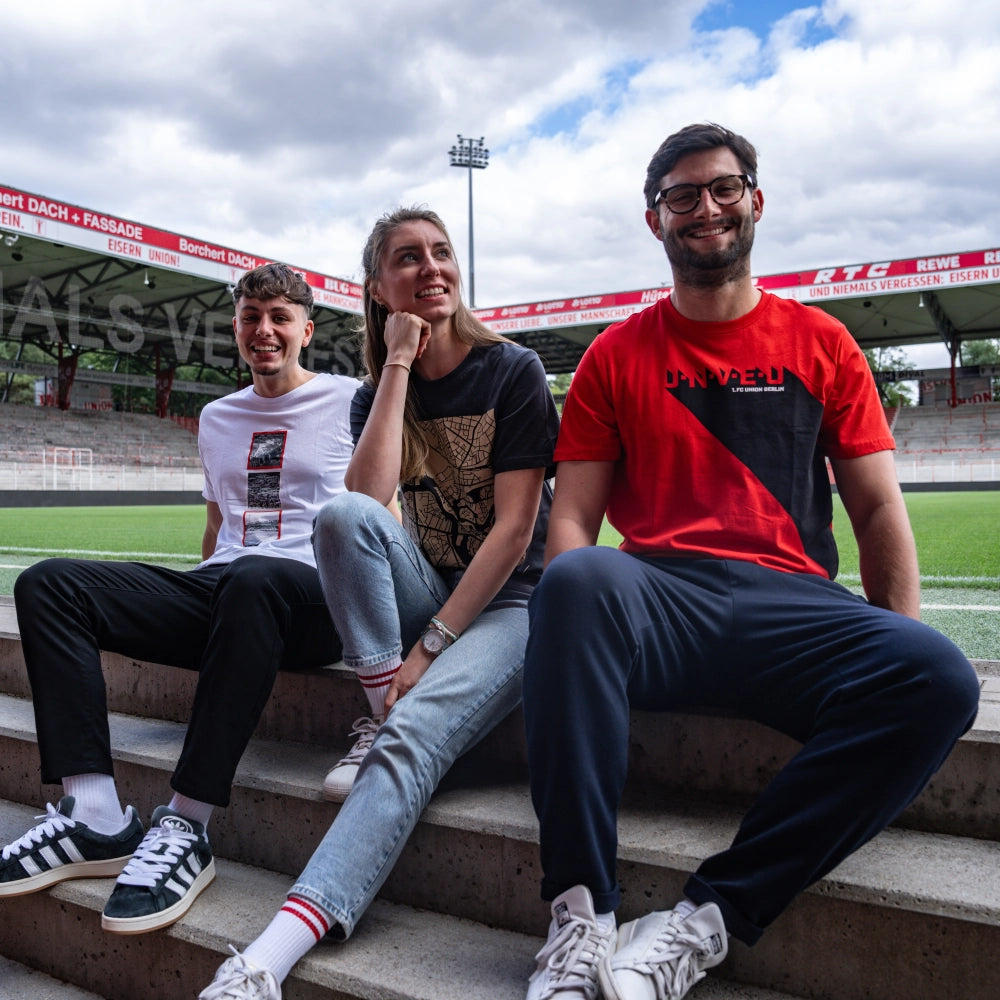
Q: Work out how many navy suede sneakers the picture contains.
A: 2